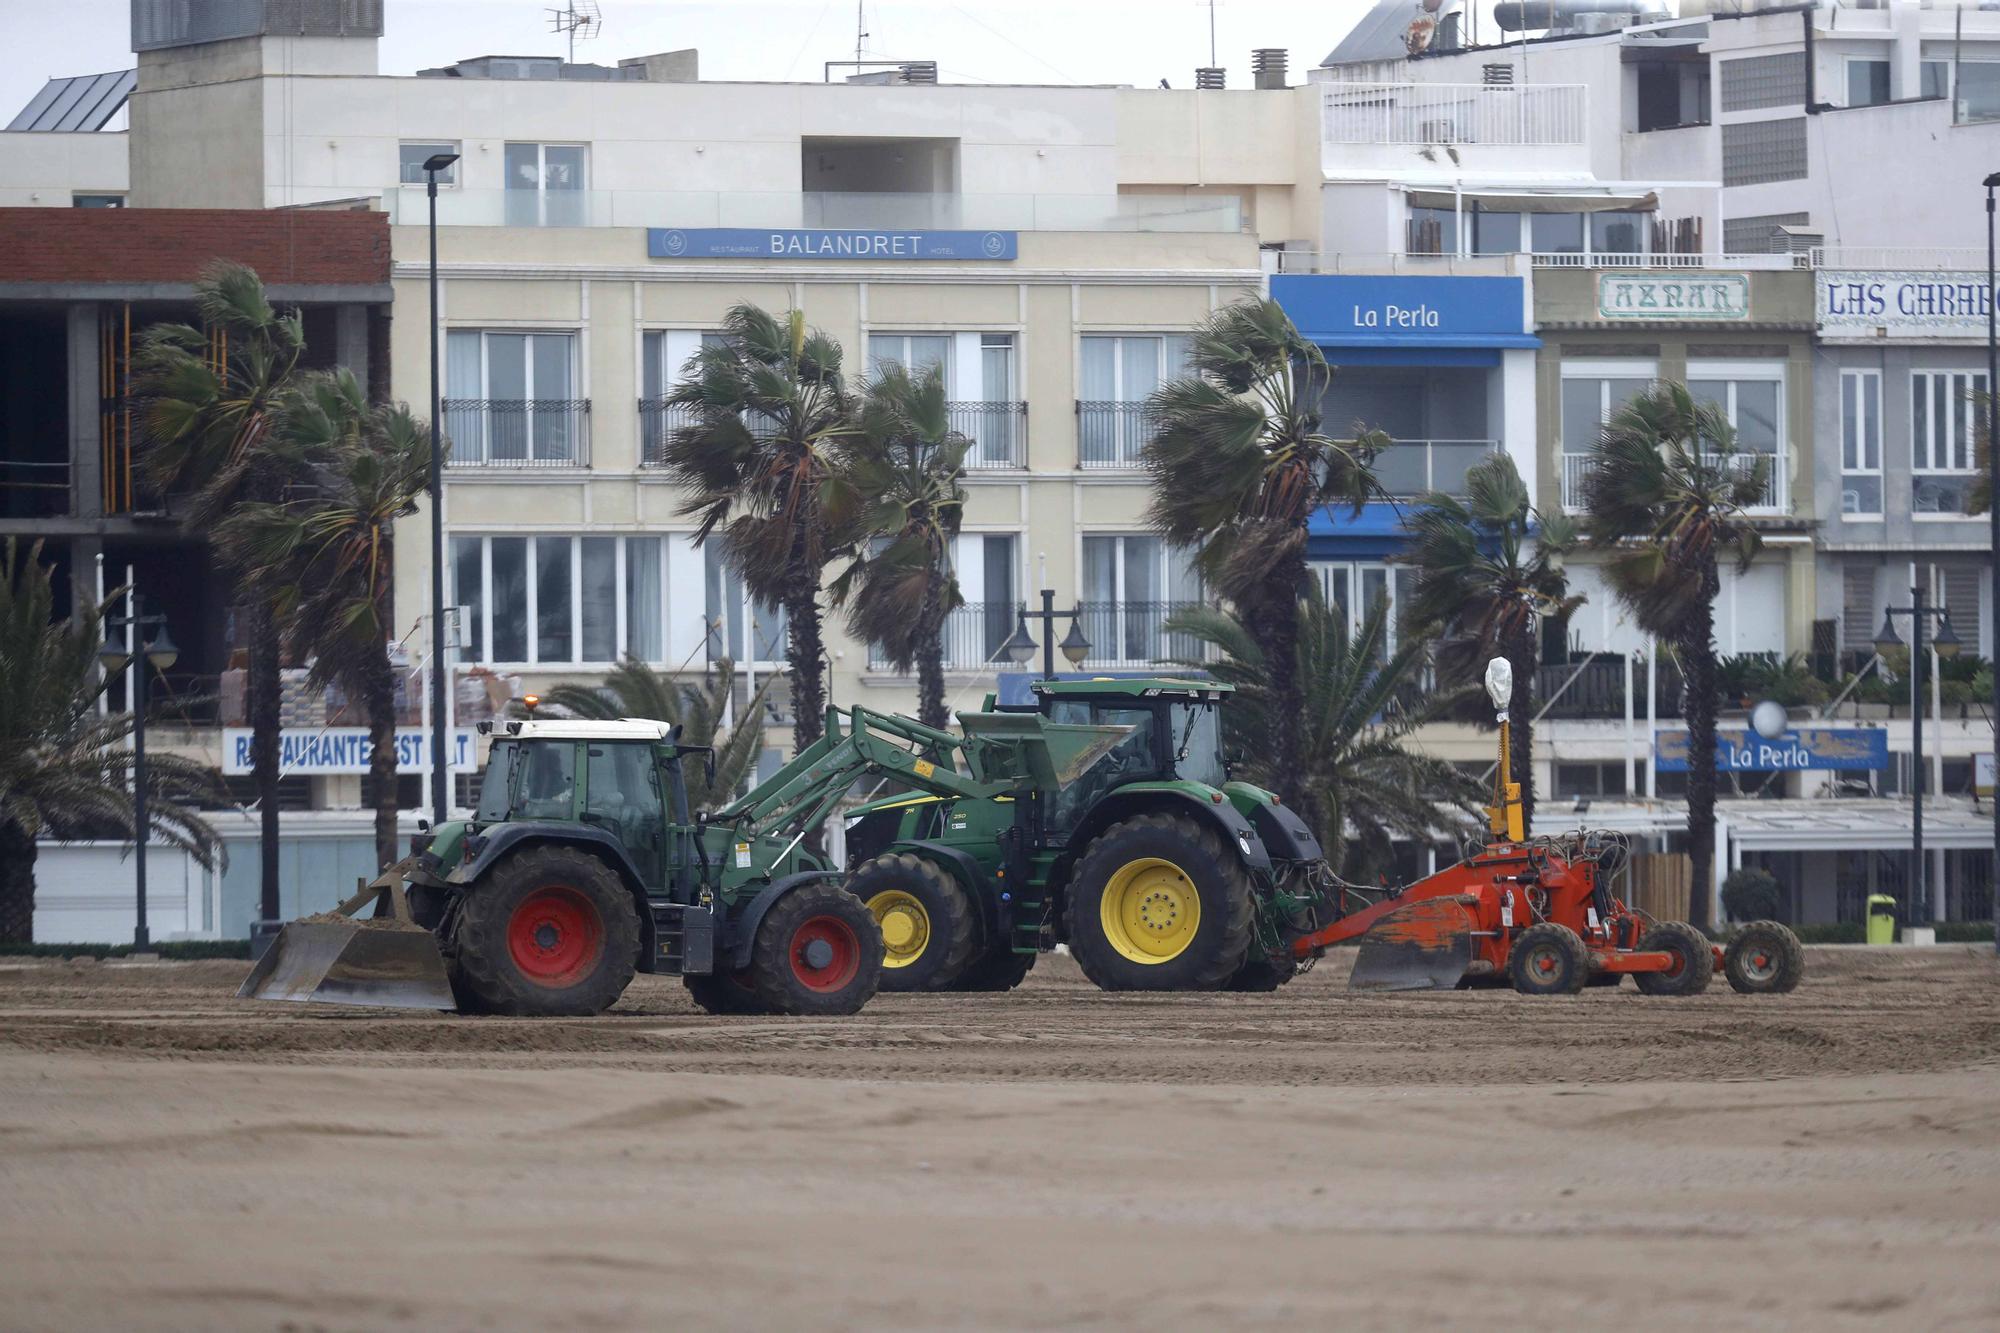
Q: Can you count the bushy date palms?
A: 3